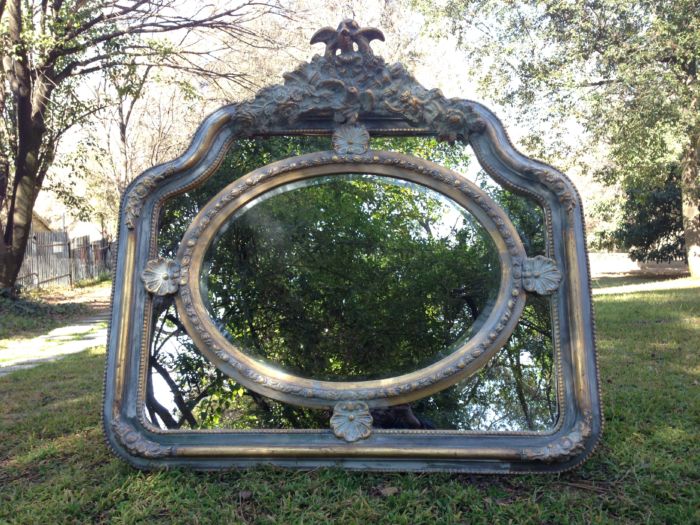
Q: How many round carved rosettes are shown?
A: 4